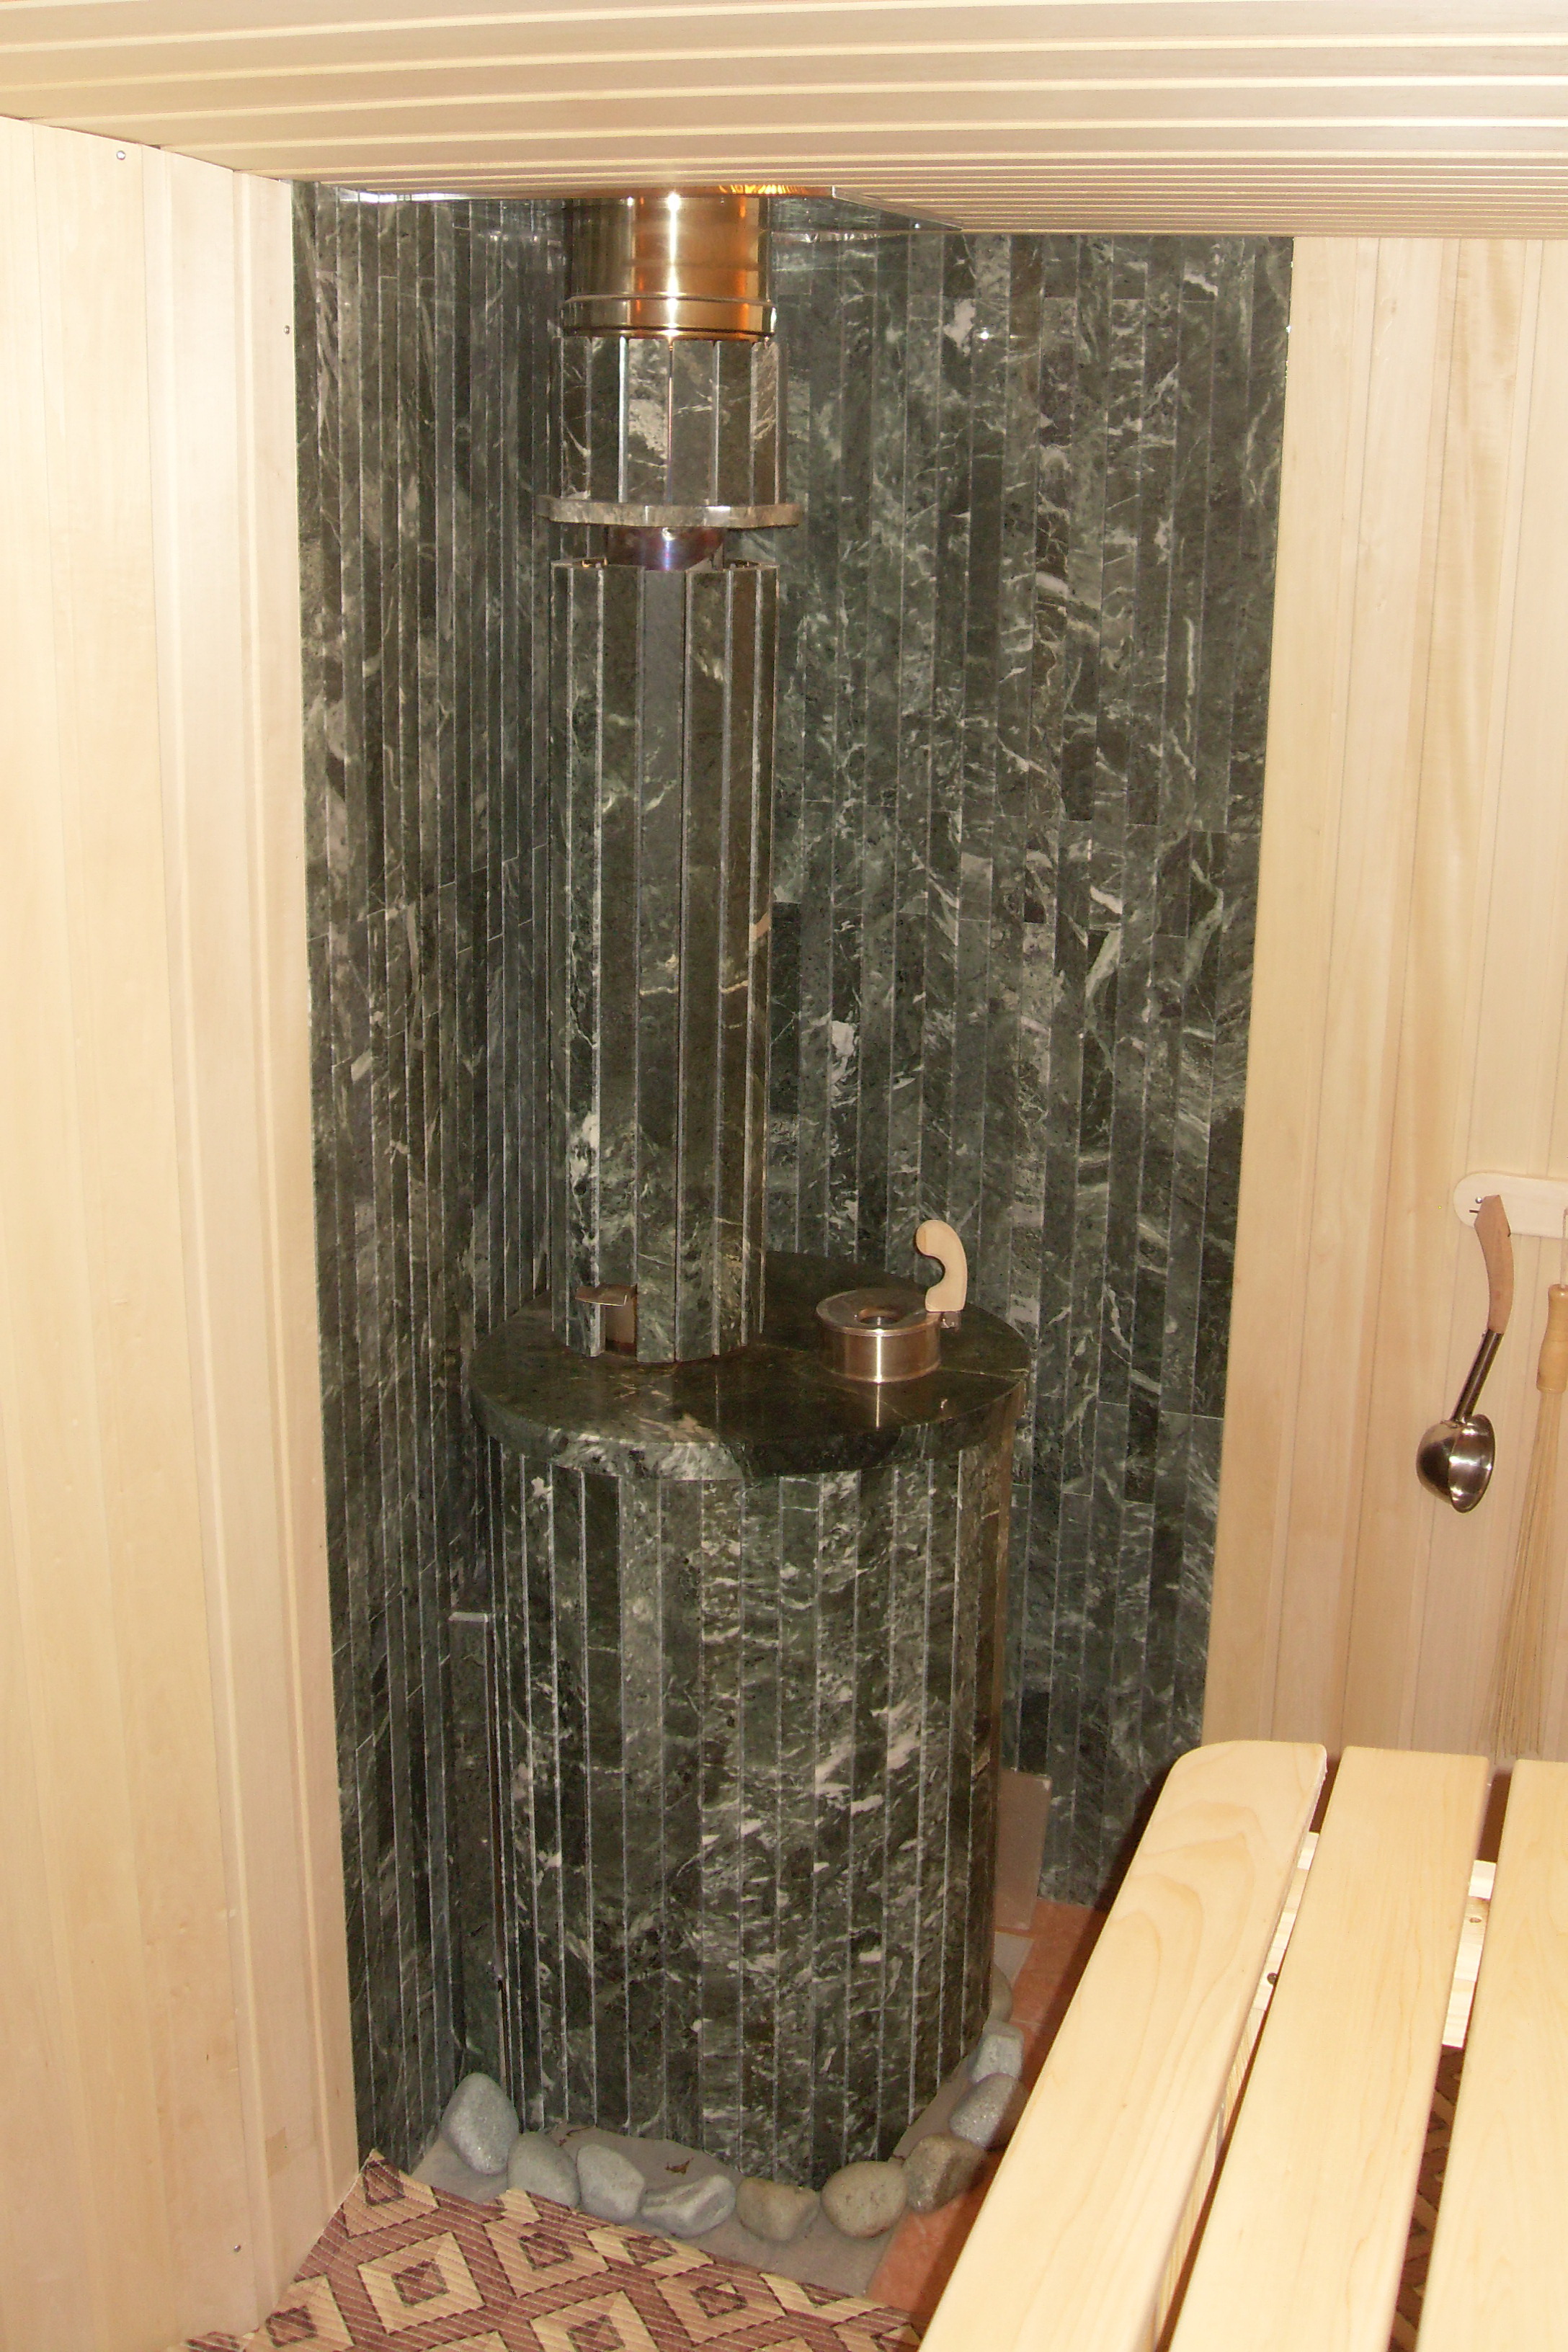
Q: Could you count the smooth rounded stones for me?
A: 10